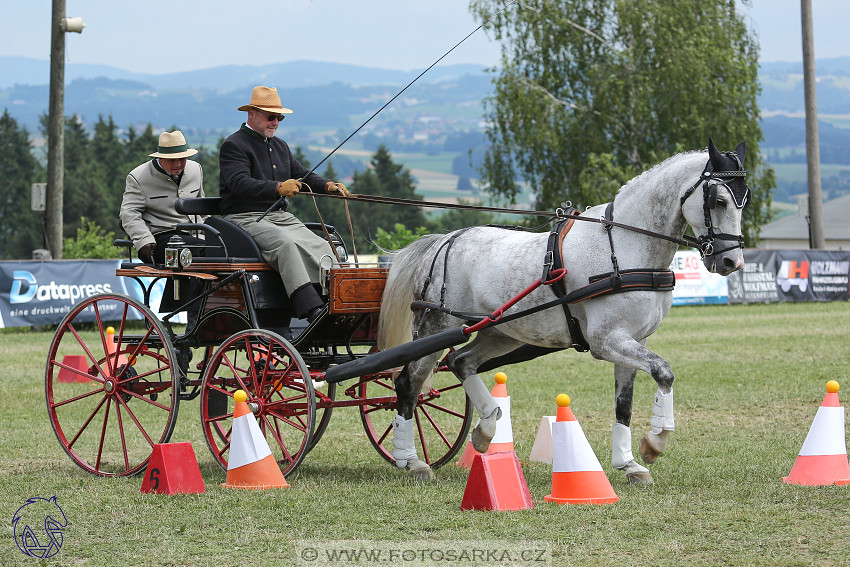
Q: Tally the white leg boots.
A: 4